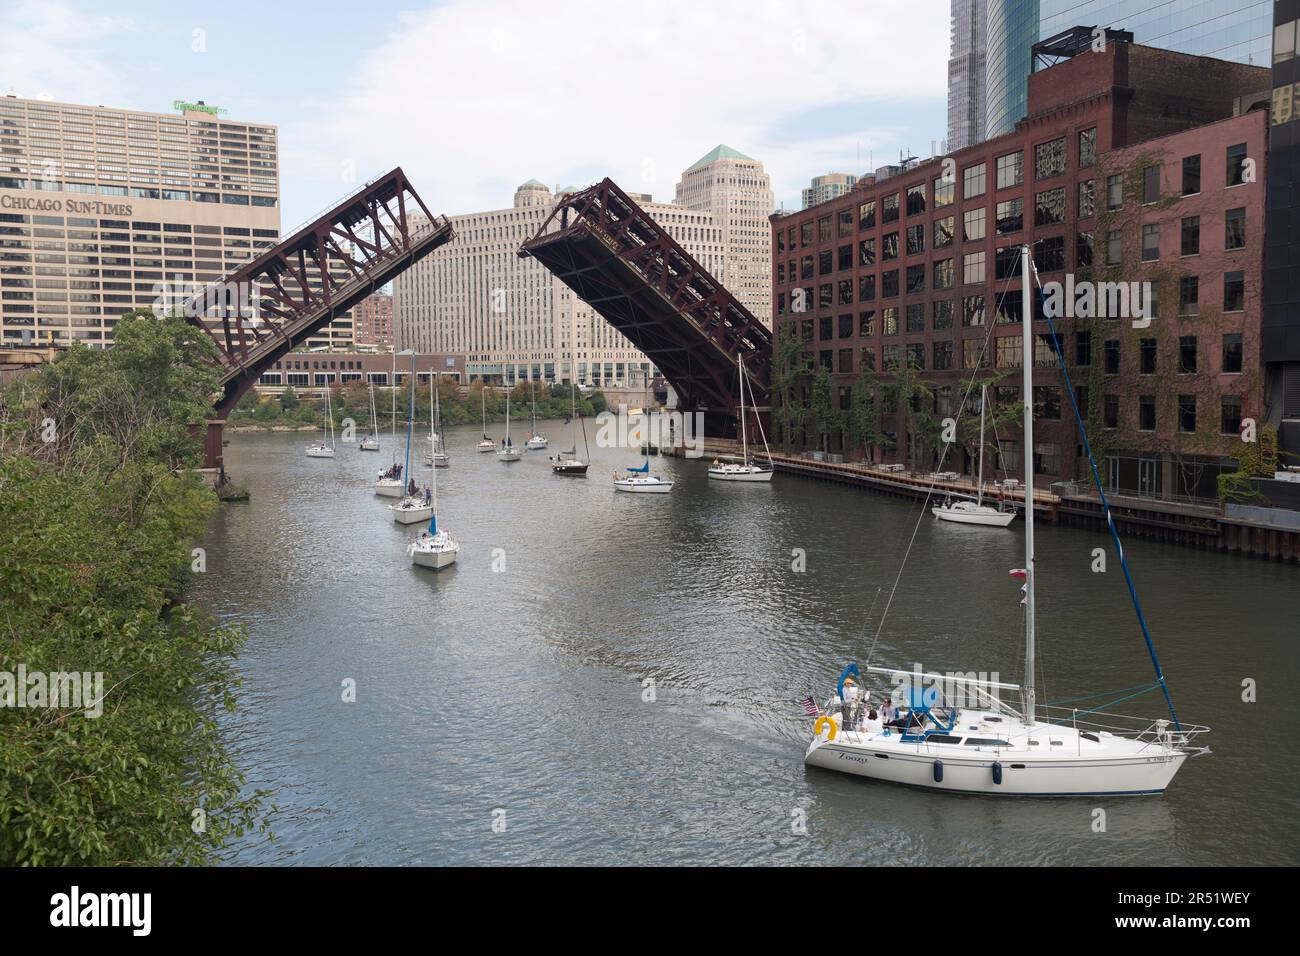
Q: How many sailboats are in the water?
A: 15